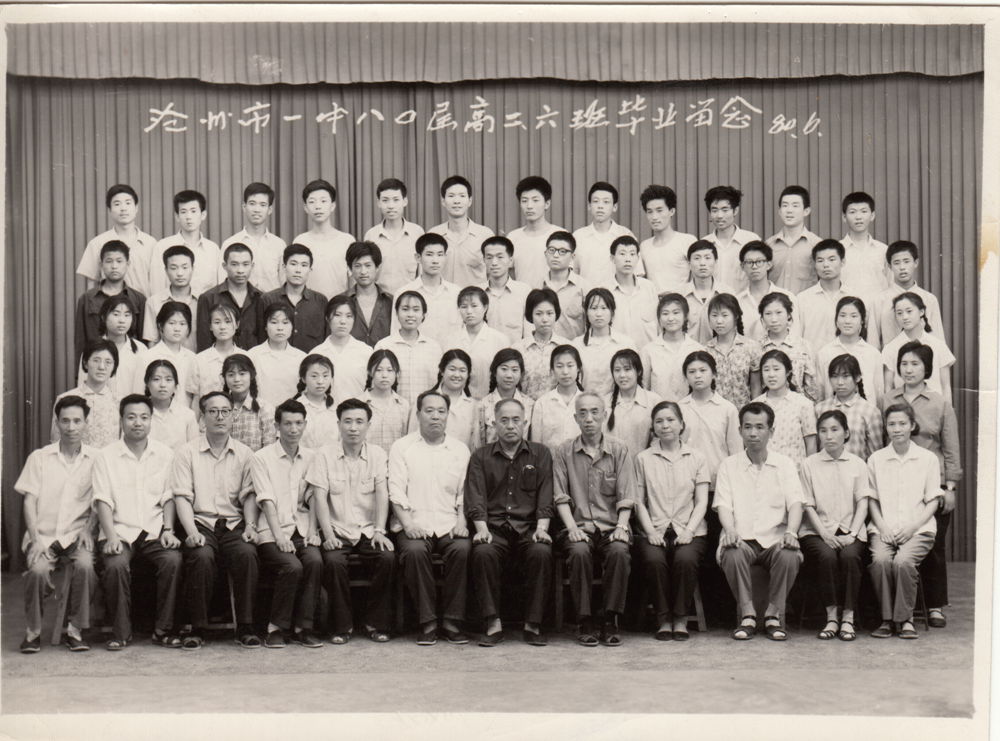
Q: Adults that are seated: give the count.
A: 12